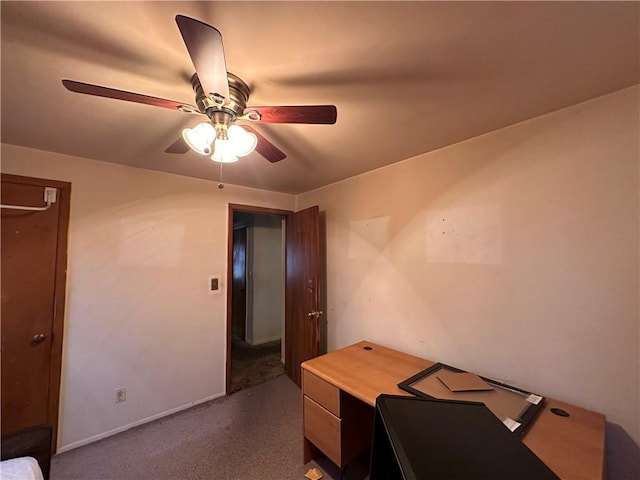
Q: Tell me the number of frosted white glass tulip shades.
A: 3